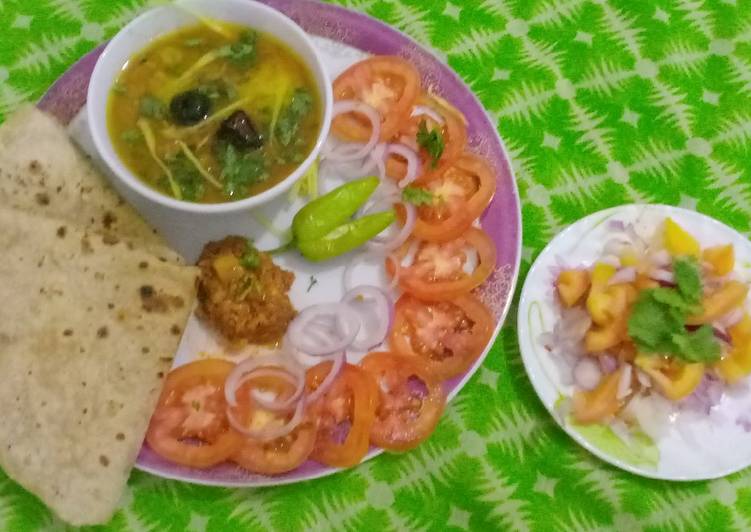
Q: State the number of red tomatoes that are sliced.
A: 9